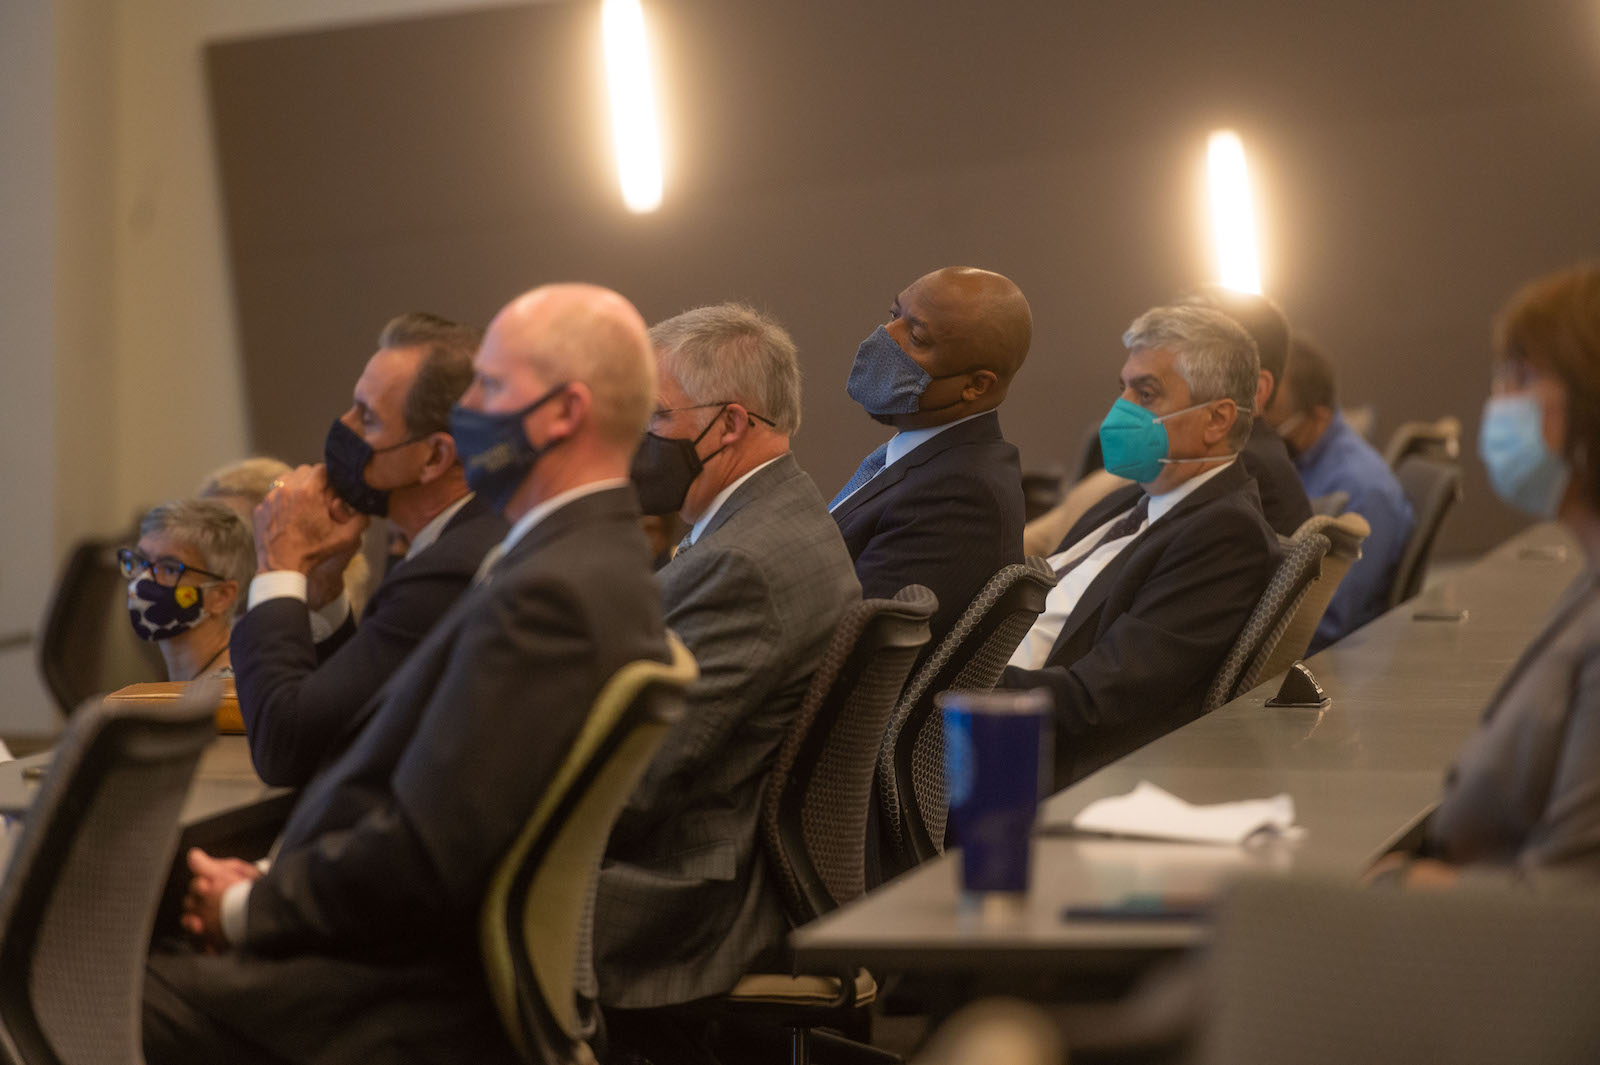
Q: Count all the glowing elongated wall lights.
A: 2